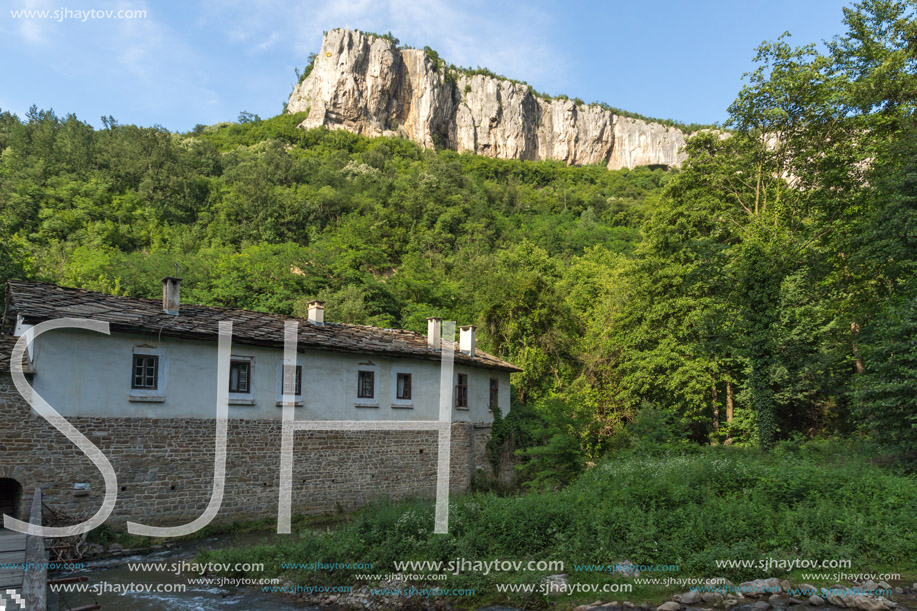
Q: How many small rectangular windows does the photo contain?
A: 7